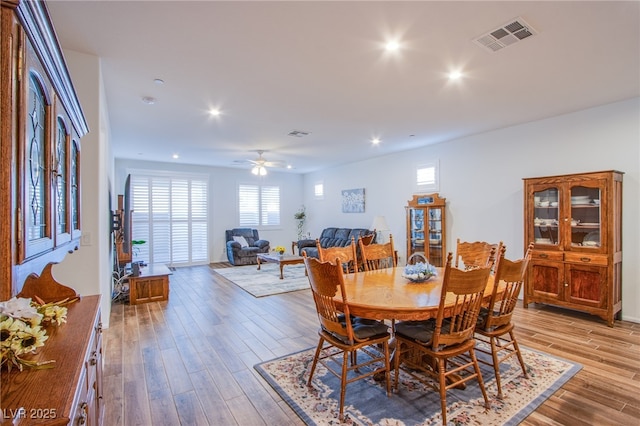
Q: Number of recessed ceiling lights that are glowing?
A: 6